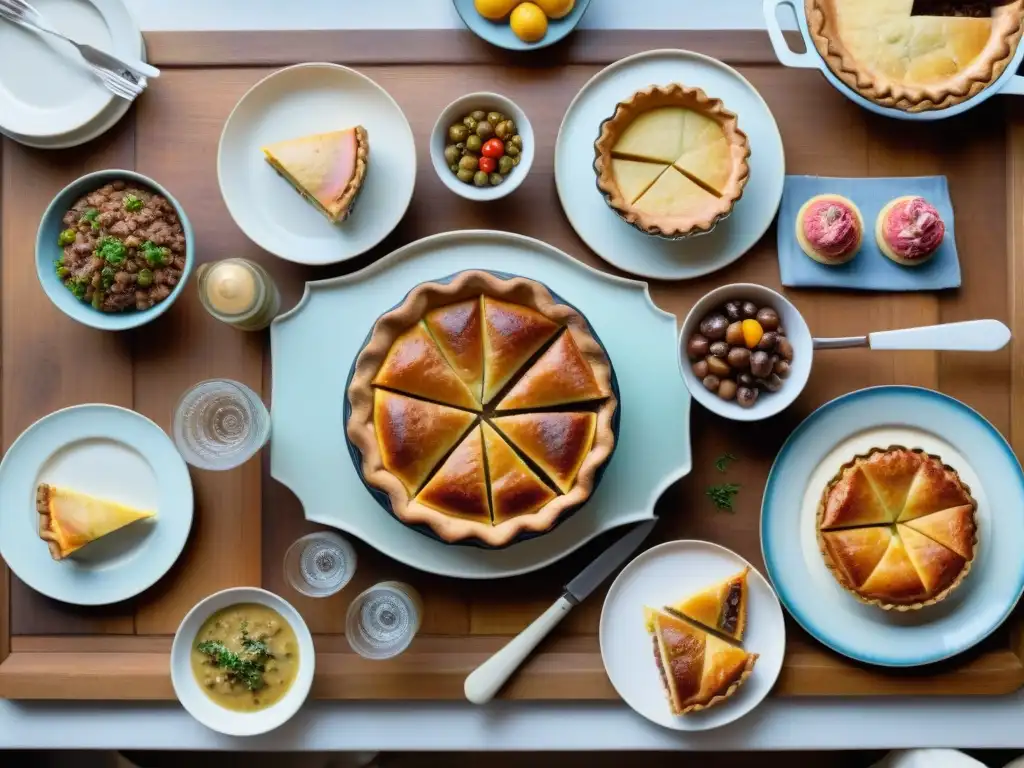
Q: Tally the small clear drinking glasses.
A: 3